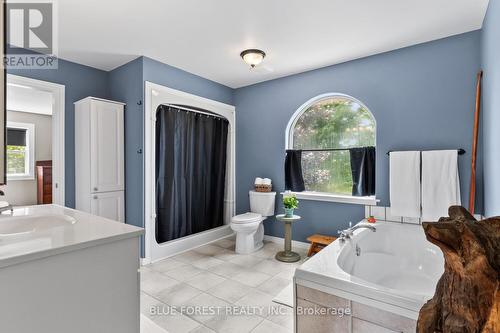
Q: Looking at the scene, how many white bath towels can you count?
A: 2